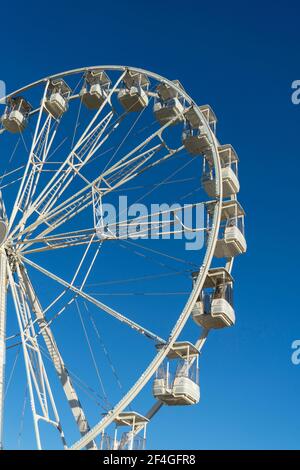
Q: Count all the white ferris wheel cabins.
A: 11